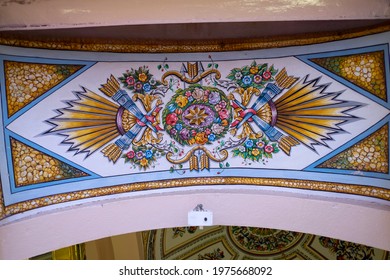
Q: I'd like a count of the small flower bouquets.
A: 4